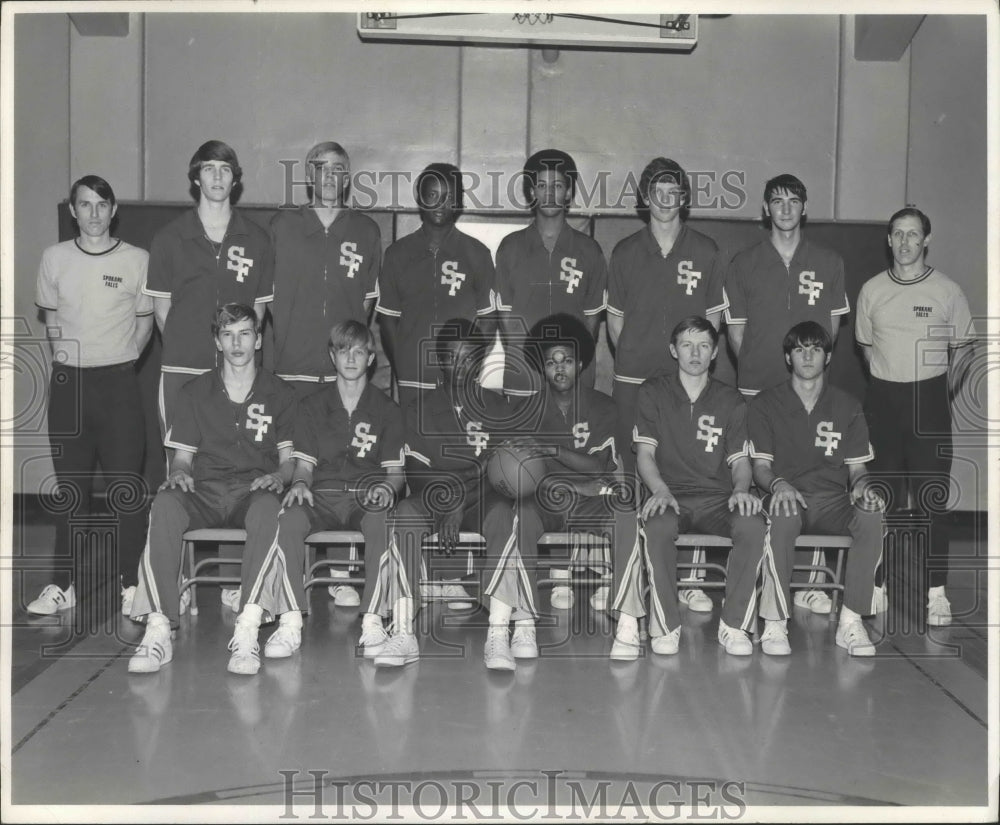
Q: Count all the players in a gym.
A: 12